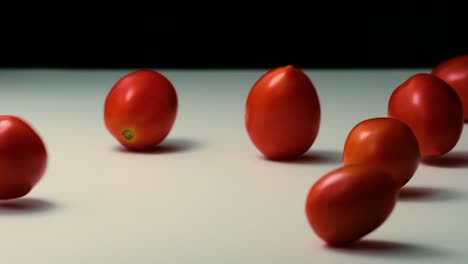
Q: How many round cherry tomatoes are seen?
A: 7